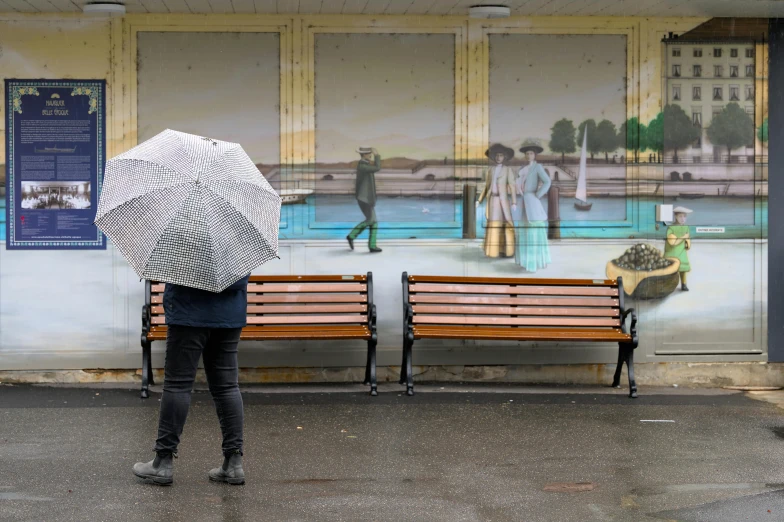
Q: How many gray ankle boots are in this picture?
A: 2